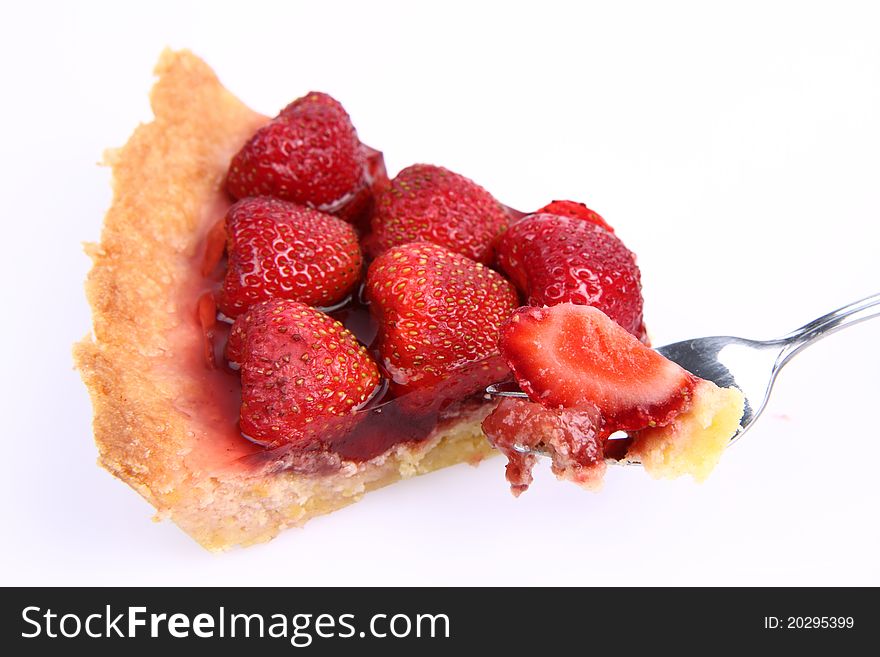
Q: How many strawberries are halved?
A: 1